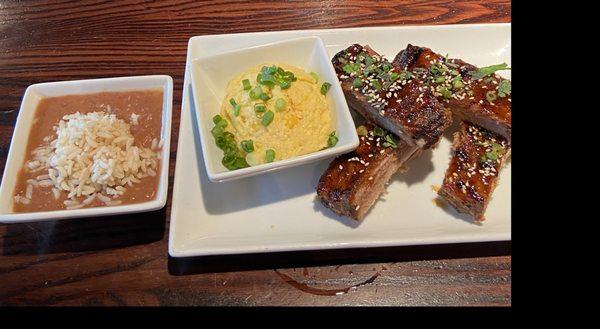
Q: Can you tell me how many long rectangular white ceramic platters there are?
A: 1